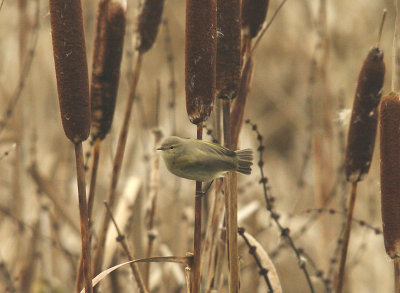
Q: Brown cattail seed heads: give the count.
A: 8